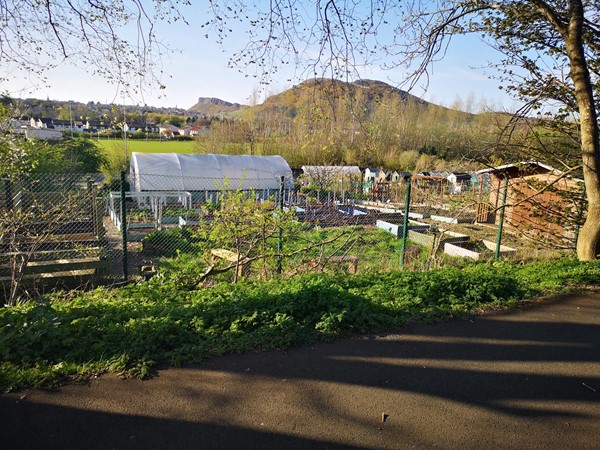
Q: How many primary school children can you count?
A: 0